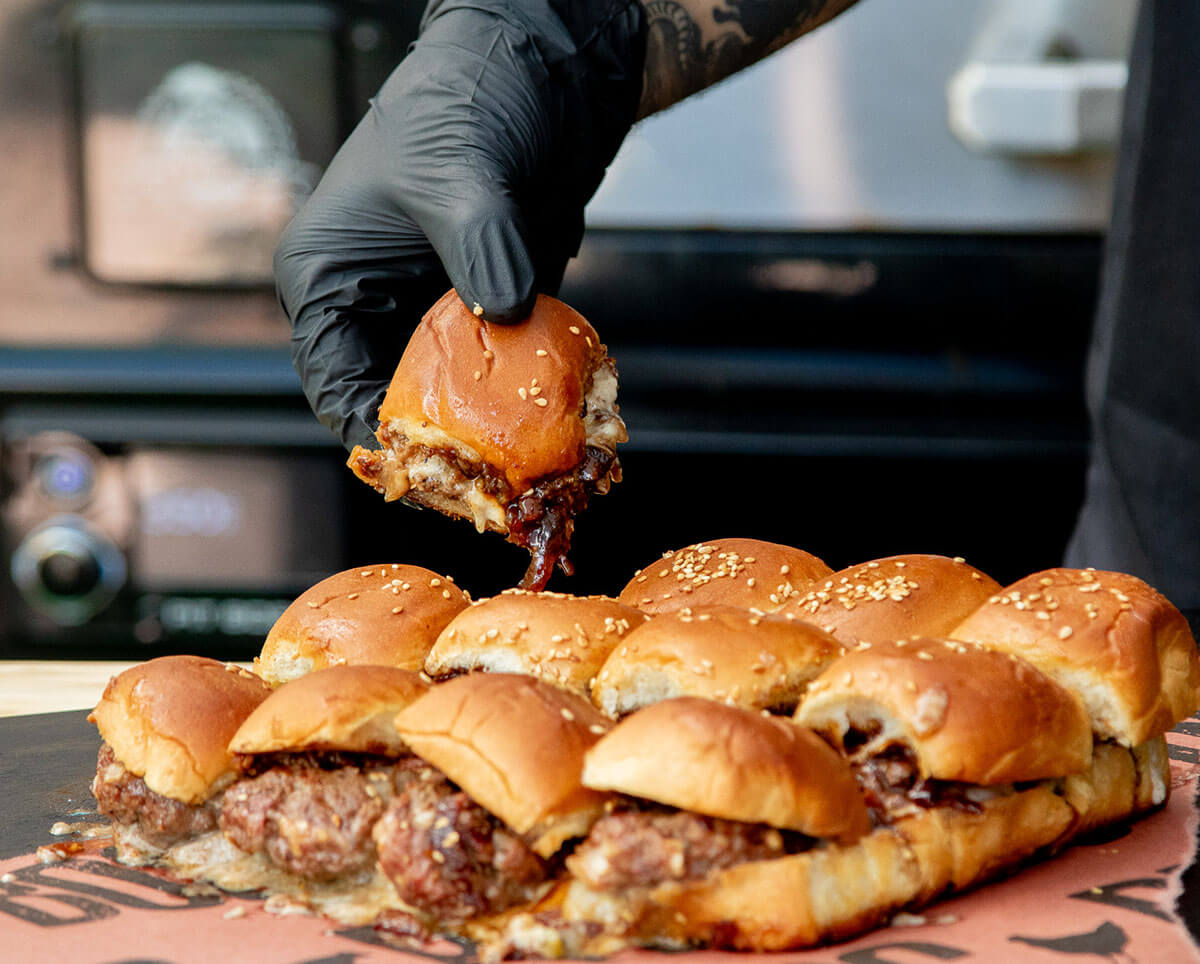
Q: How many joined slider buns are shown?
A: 11